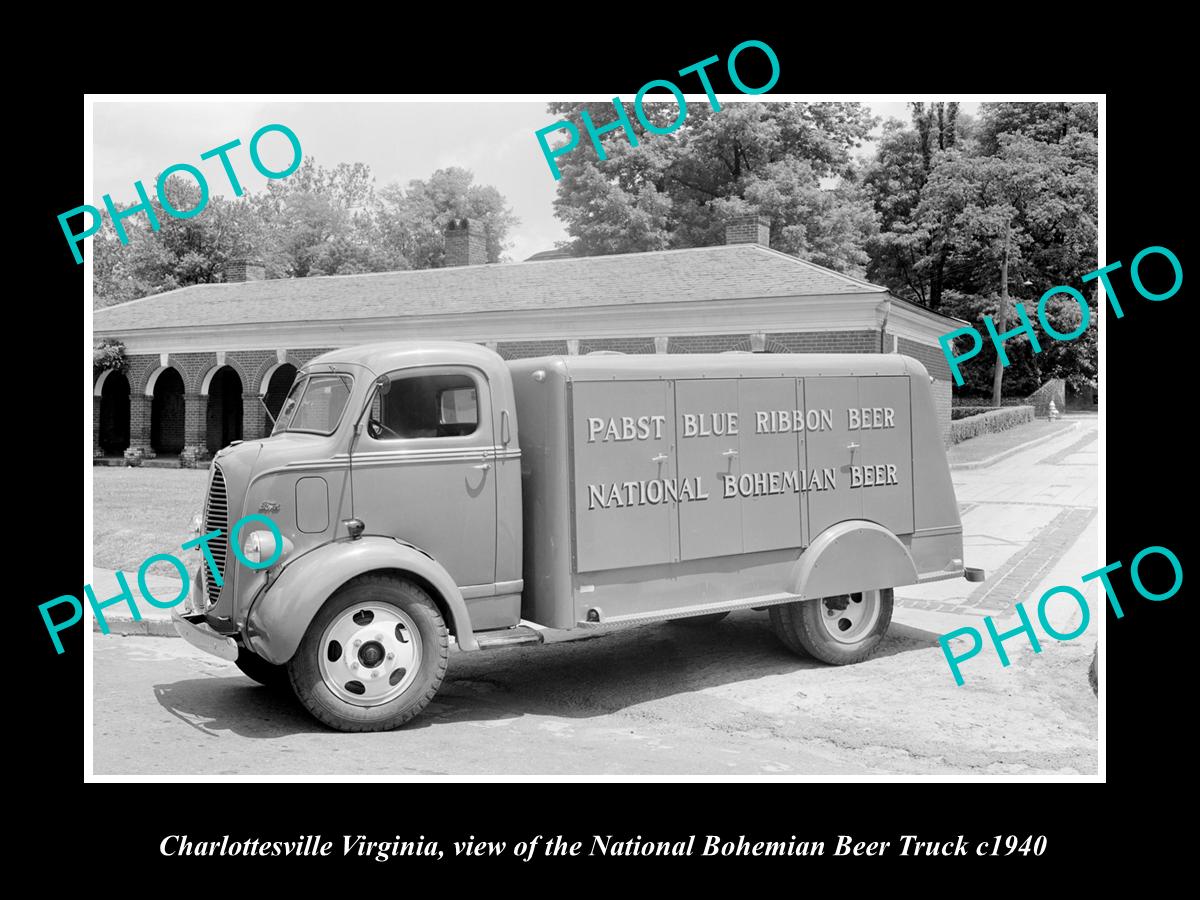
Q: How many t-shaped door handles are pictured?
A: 3